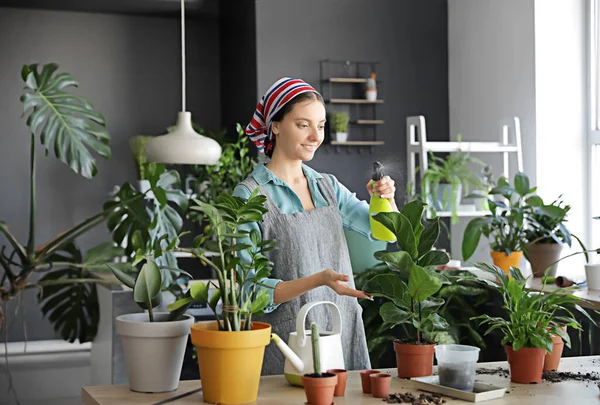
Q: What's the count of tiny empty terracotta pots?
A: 3